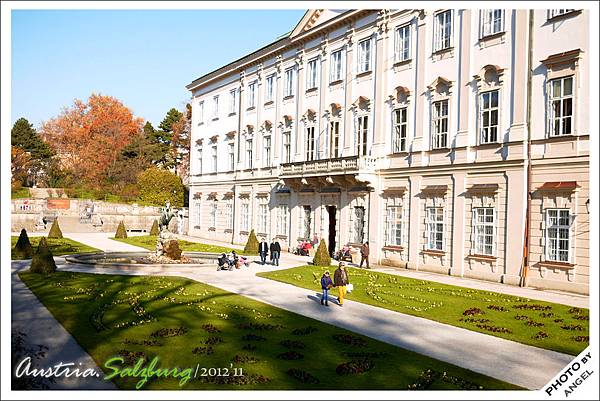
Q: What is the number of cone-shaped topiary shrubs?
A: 7